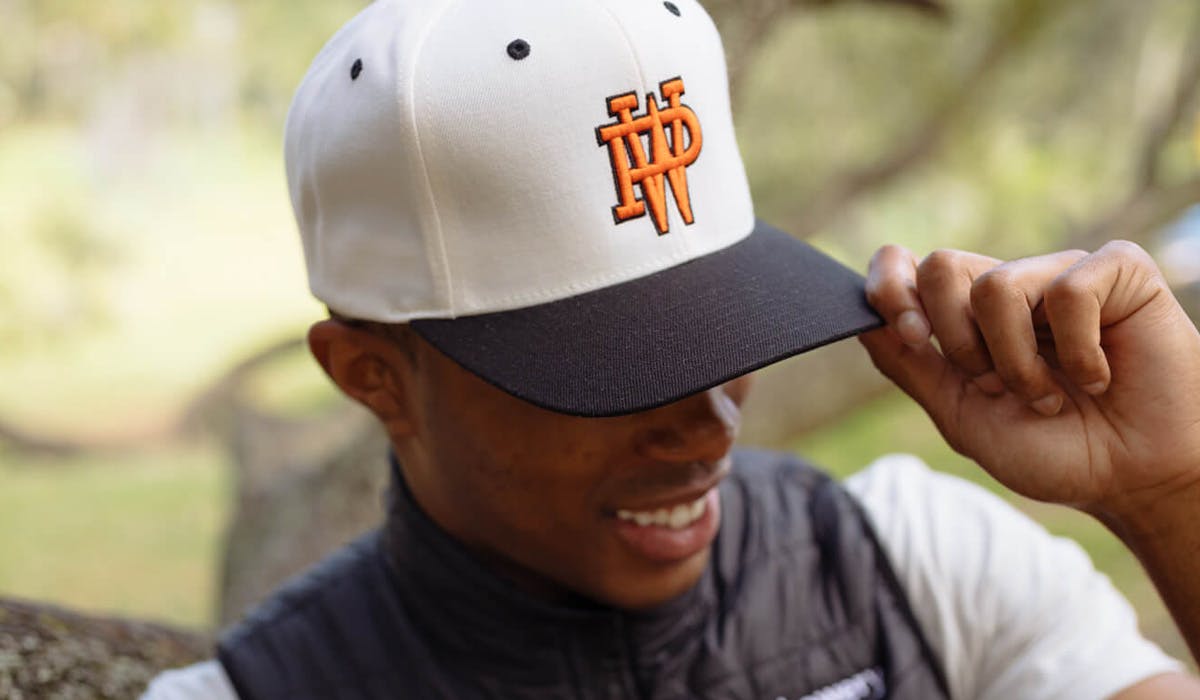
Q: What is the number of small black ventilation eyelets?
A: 3